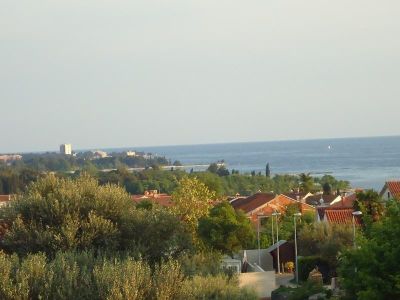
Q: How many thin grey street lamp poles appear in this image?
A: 5